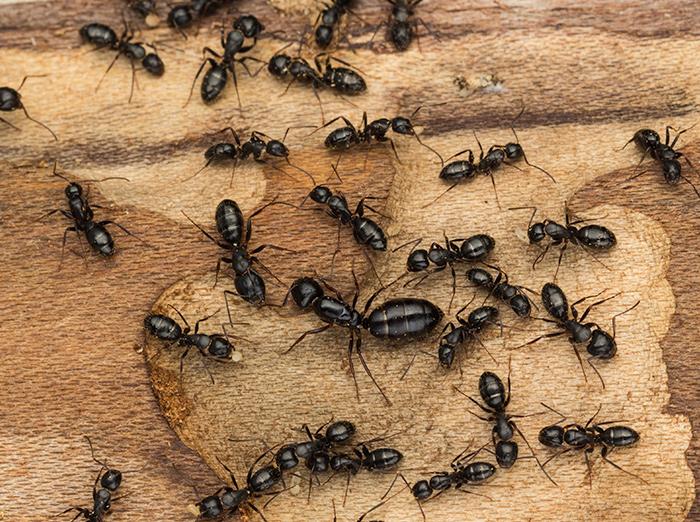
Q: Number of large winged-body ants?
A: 1